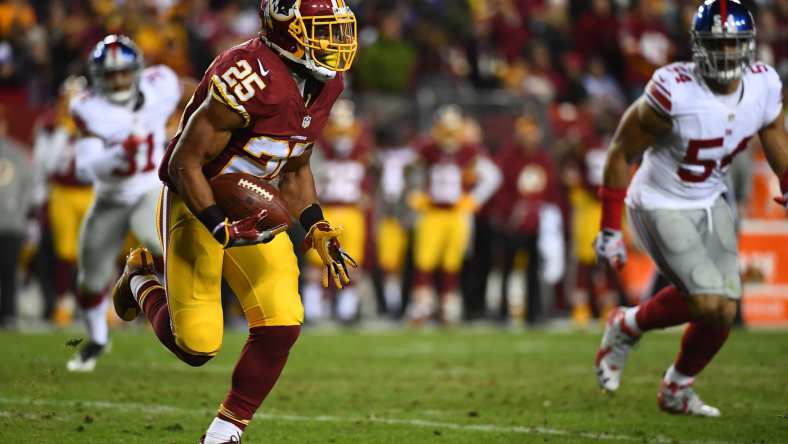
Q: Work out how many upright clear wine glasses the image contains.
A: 0